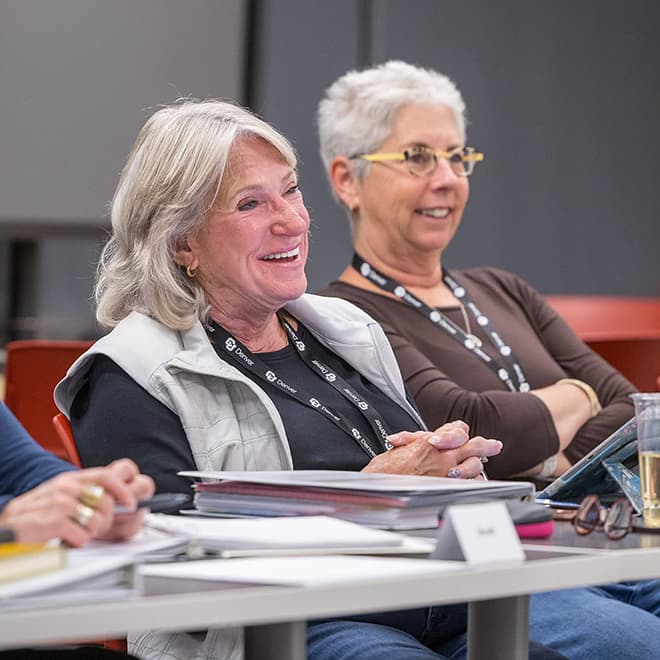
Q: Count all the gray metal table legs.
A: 2